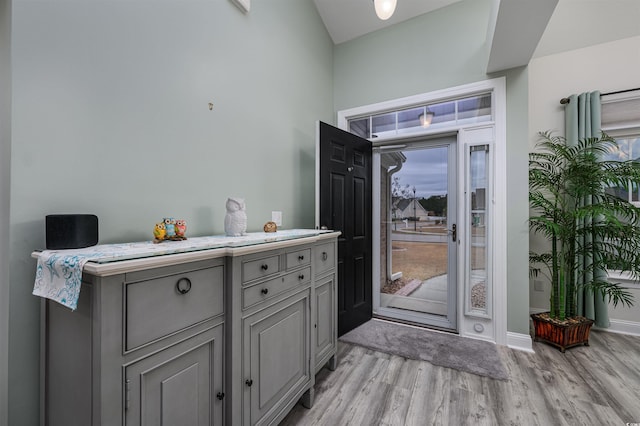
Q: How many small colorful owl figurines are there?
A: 3